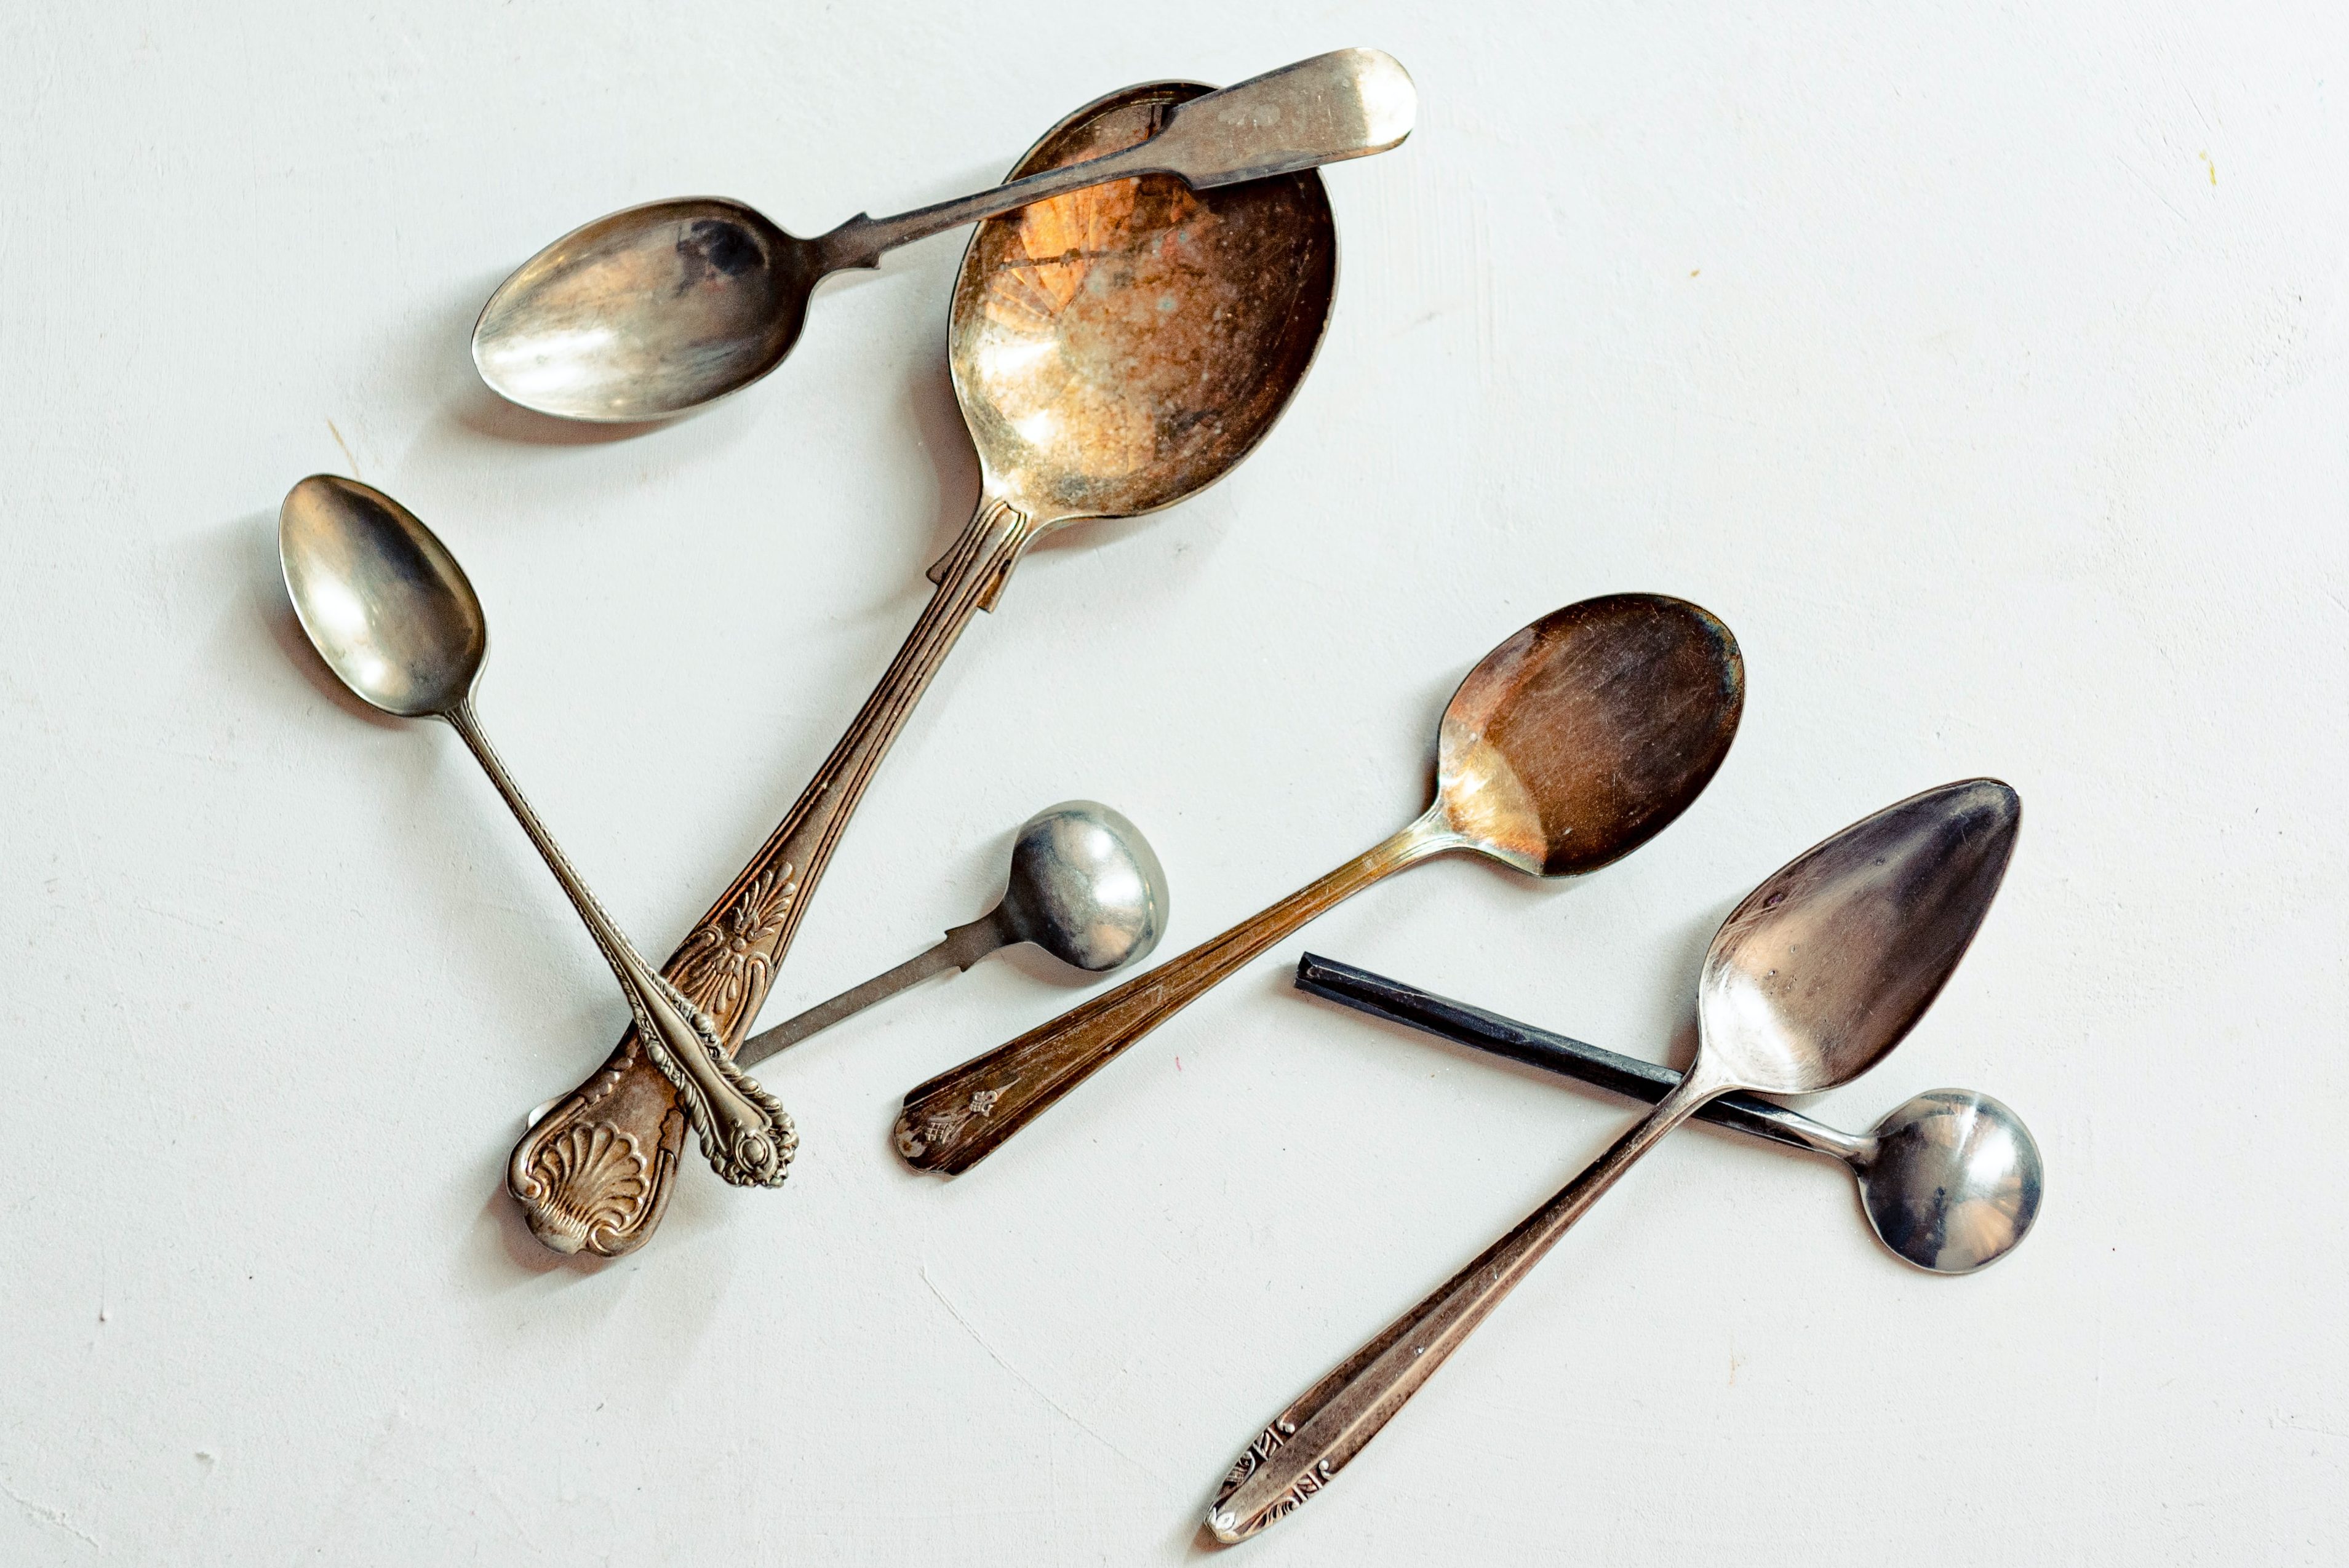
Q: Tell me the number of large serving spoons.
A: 1